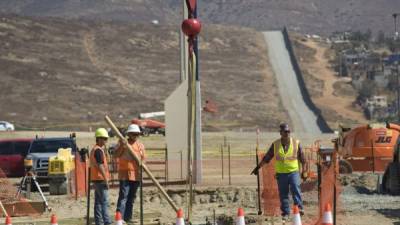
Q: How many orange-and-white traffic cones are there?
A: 7